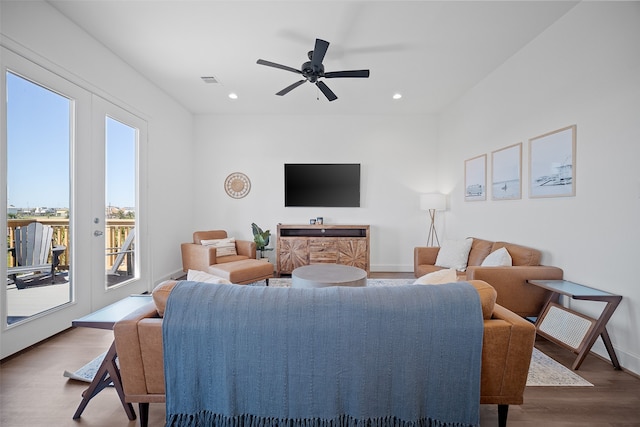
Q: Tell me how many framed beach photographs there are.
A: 3